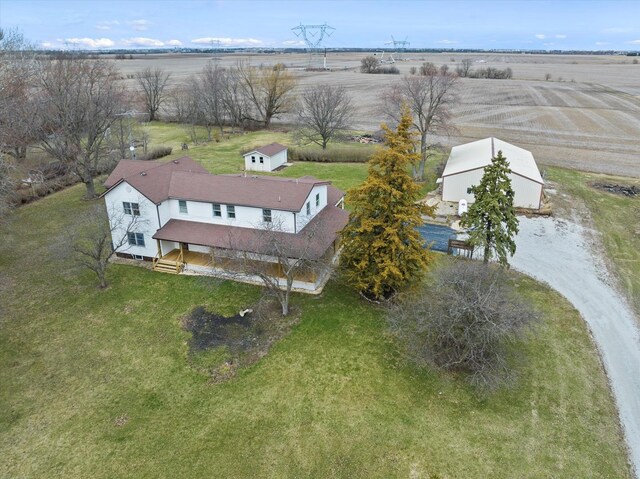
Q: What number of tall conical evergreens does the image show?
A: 2